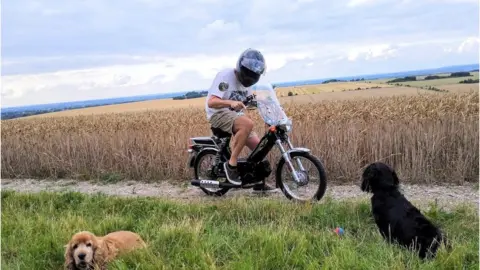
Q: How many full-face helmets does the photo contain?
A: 1